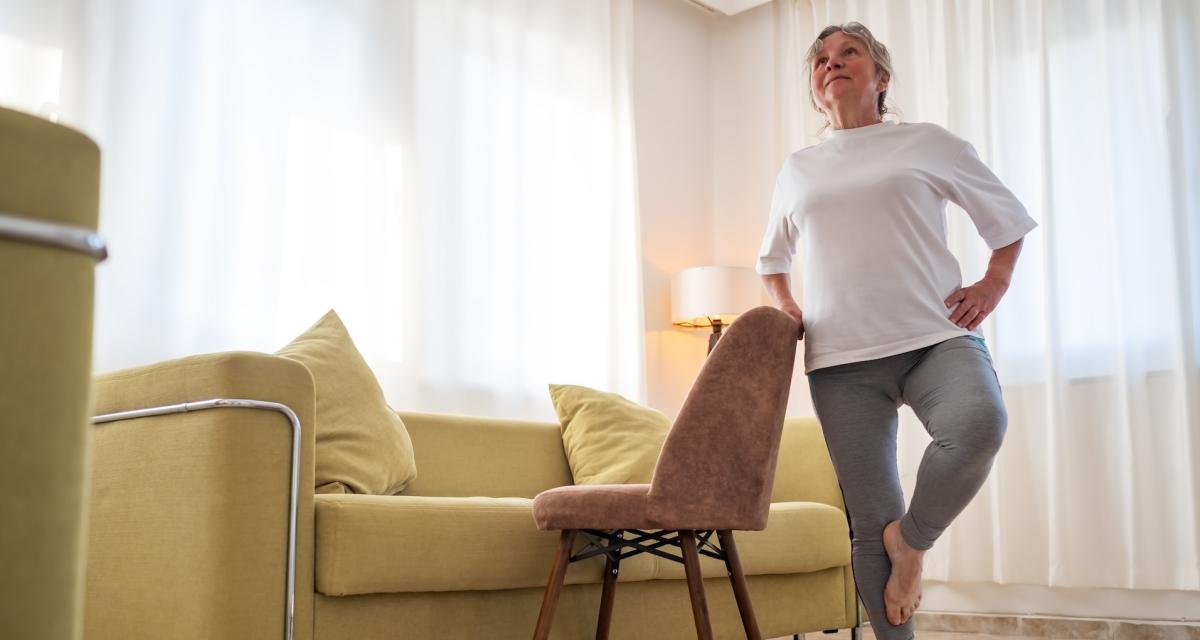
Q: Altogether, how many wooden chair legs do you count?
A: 4